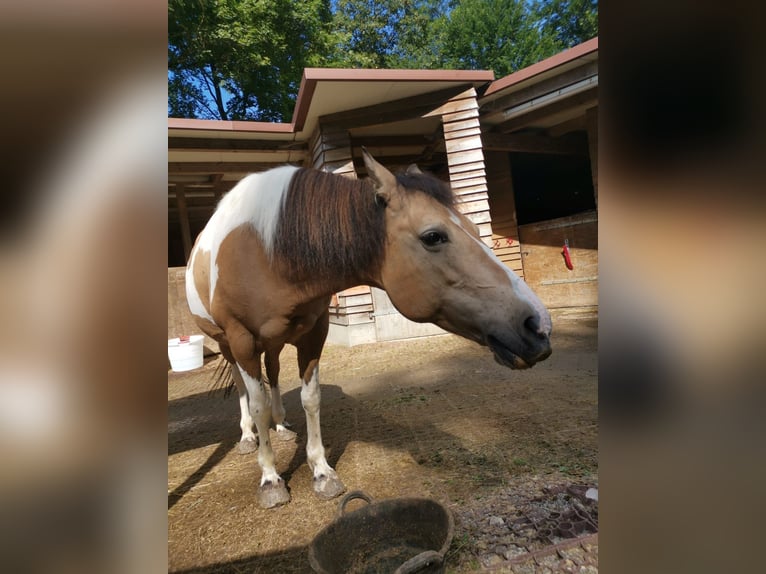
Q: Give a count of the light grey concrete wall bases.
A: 1